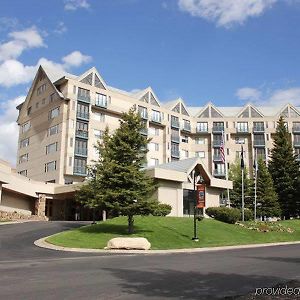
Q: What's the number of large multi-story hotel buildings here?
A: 1